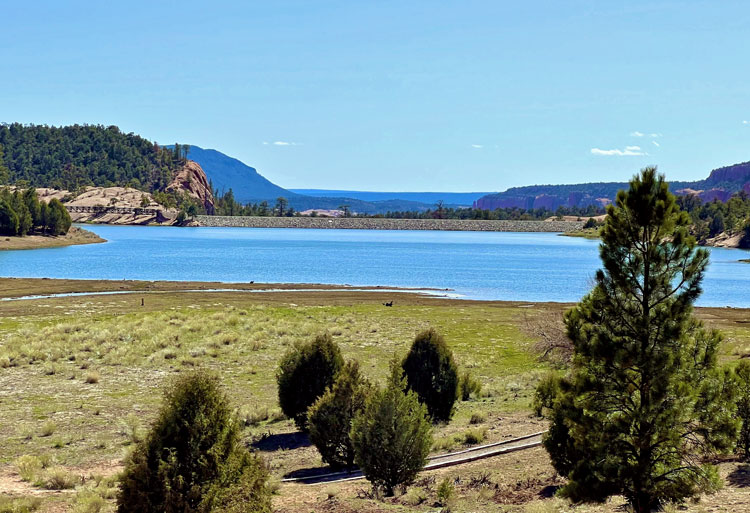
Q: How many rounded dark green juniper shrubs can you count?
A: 5